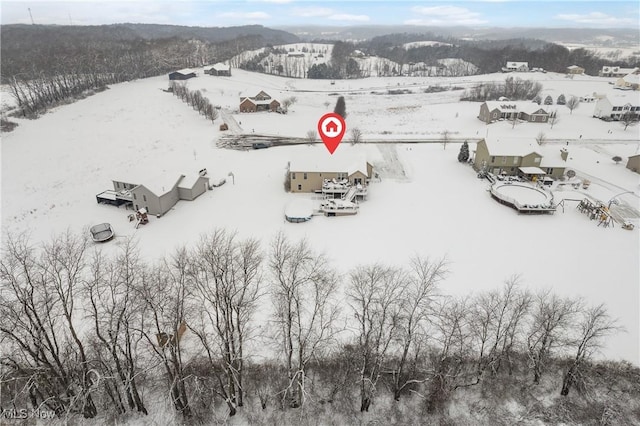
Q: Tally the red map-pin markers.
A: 1